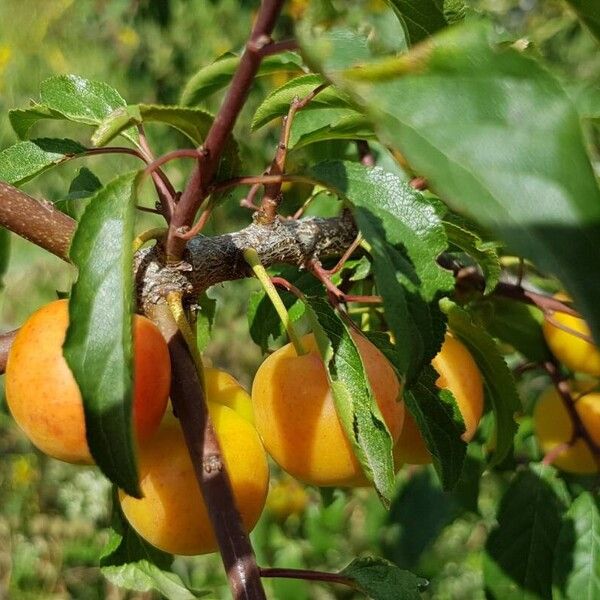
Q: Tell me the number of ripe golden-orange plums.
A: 7